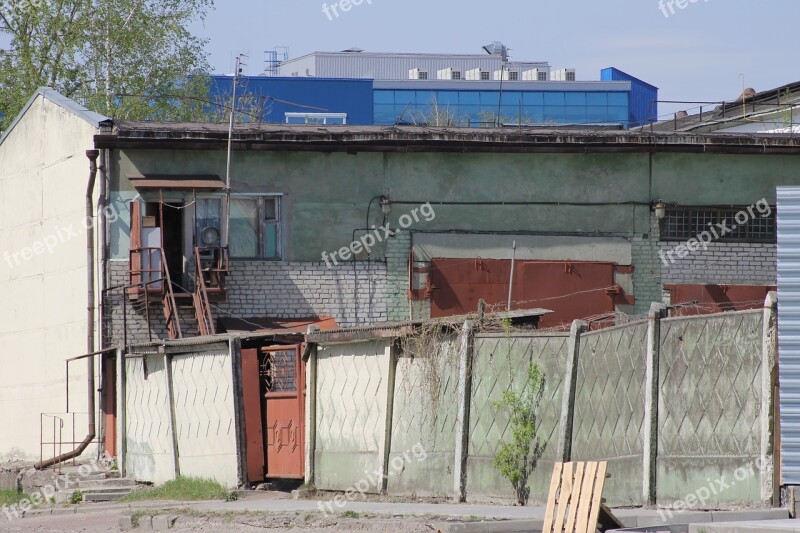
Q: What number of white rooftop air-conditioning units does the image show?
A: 6